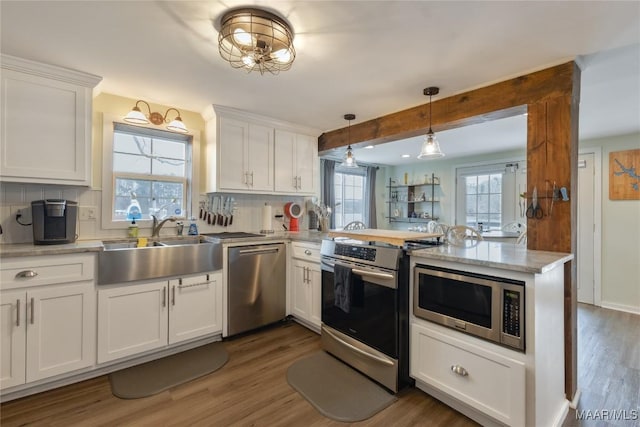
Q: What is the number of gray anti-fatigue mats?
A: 2